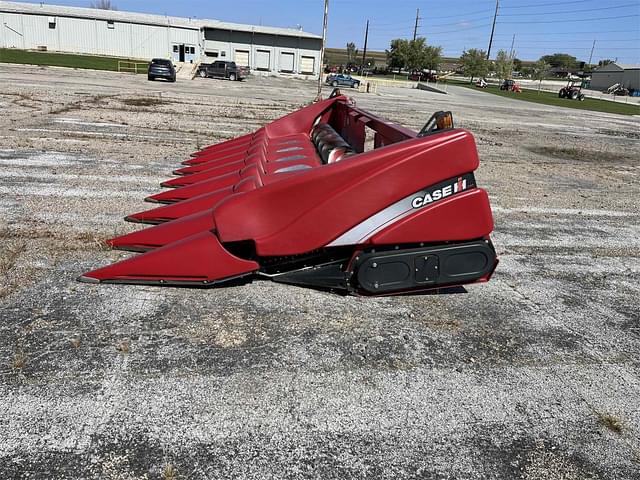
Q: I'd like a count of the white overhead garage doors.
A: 4